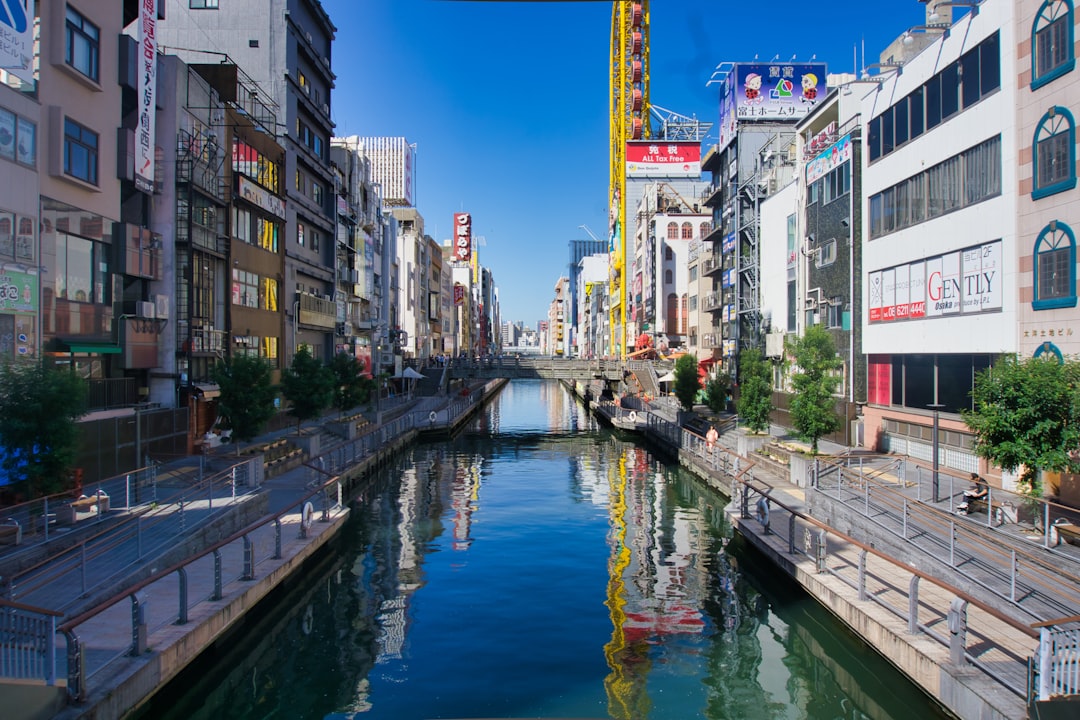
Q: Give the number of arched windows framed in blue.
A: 4